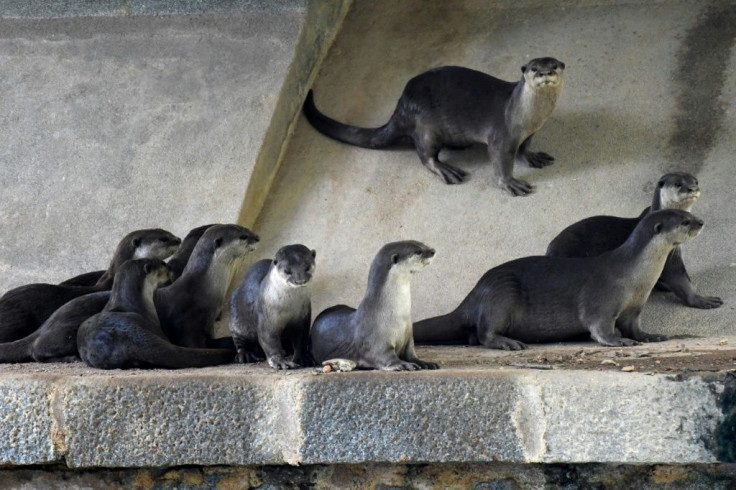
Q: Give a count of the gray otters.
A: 9